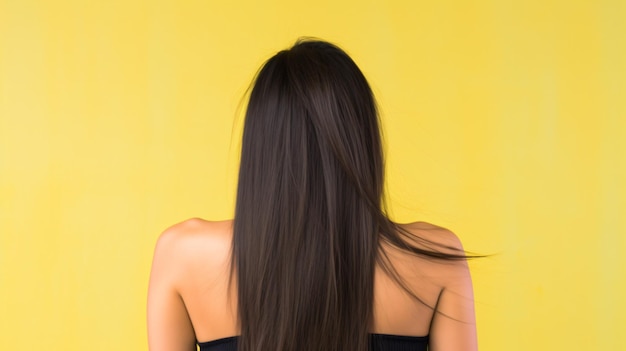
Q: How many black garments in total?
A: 1